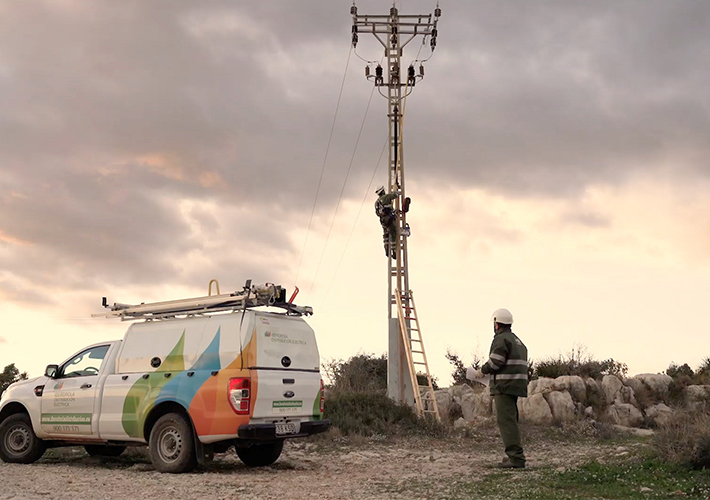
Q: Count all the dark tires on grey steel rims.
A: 2